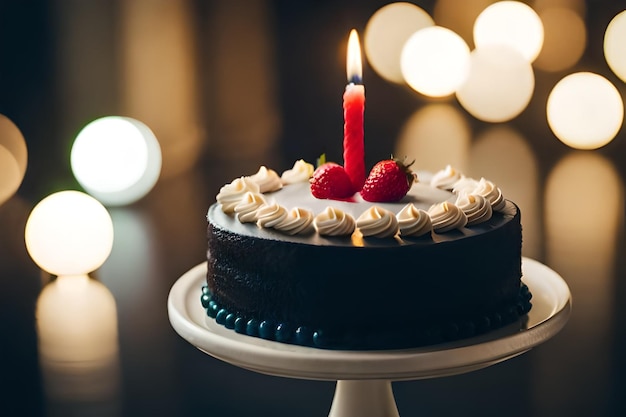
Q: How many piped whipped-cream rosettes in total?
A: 14